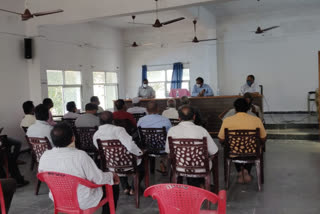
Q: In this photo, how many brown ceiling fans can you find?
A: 5